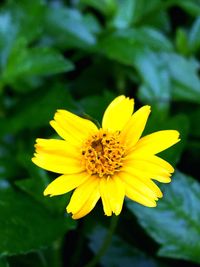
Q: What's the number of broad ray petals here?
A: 10